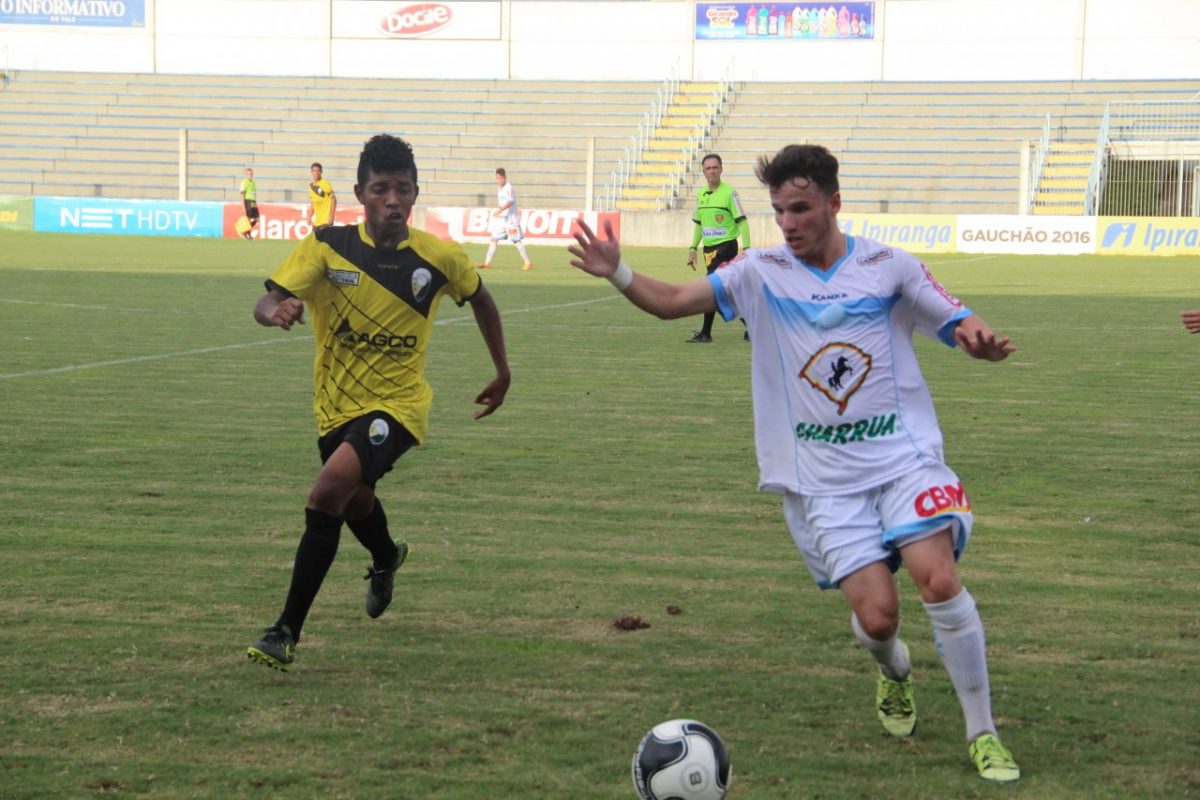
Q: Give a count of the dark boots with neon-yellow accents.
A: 2